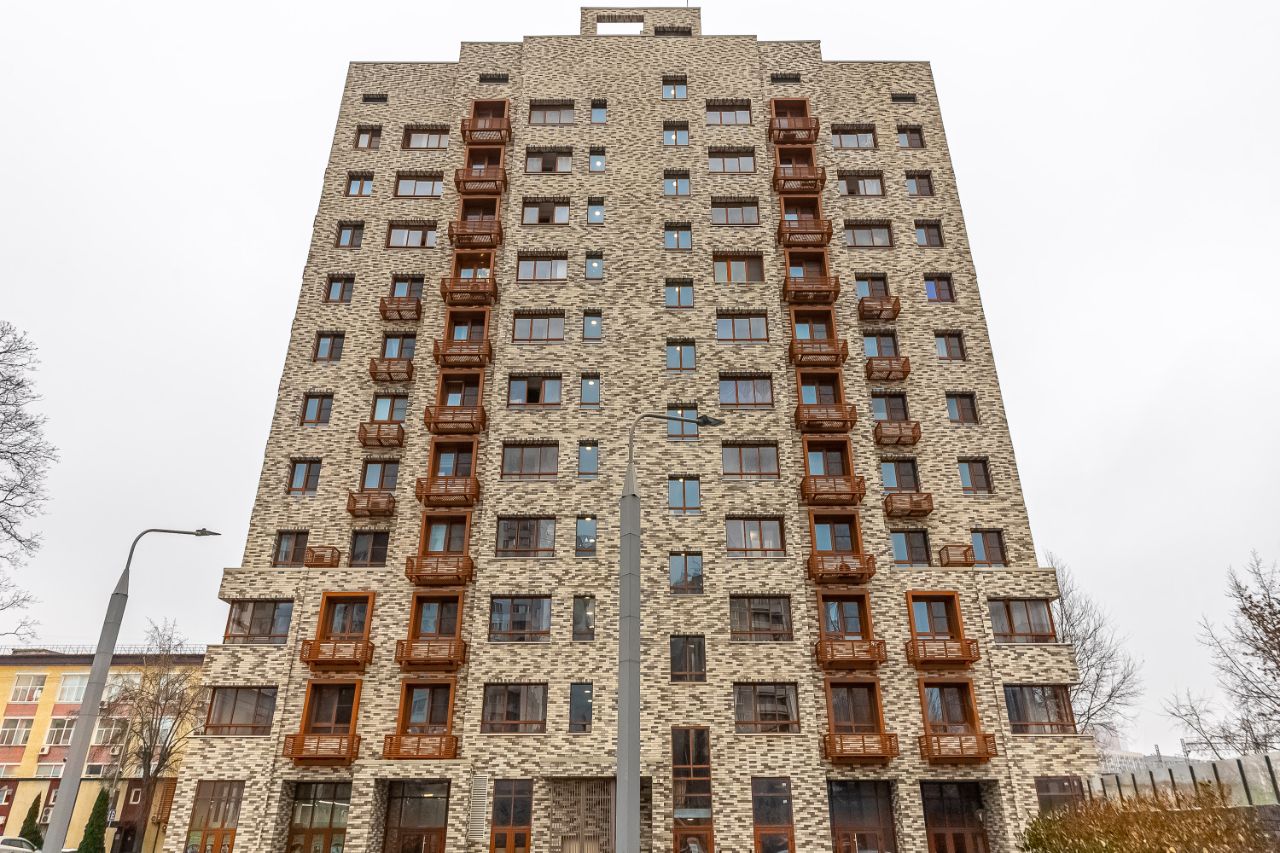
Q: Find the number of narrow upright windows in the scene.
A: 10